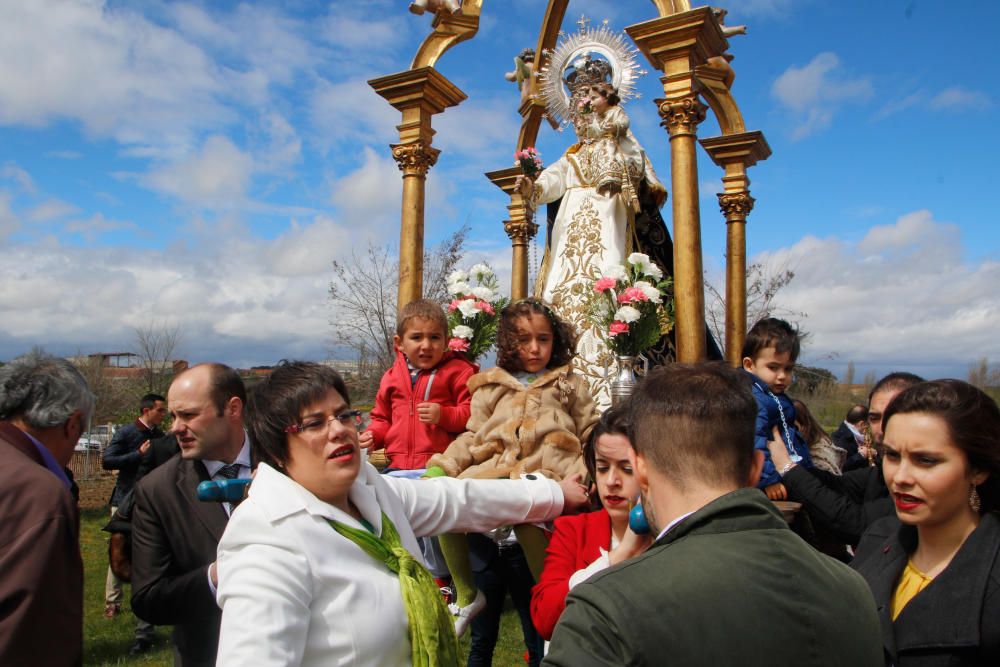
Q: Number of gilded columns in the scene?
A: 4